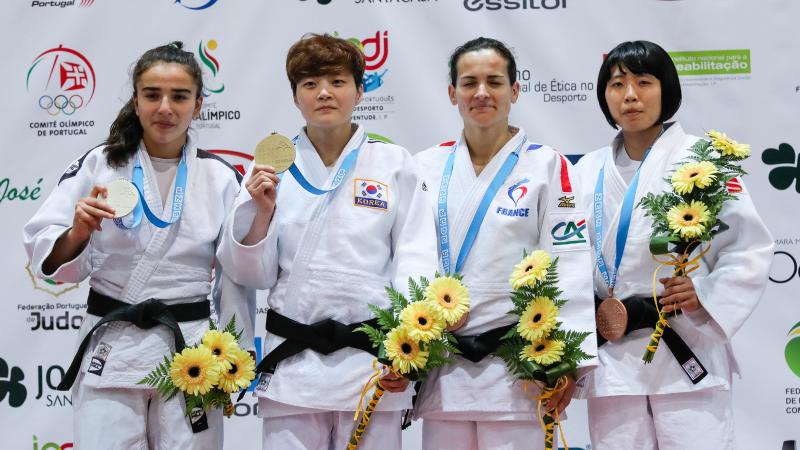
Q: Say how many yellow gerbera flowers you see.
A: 12